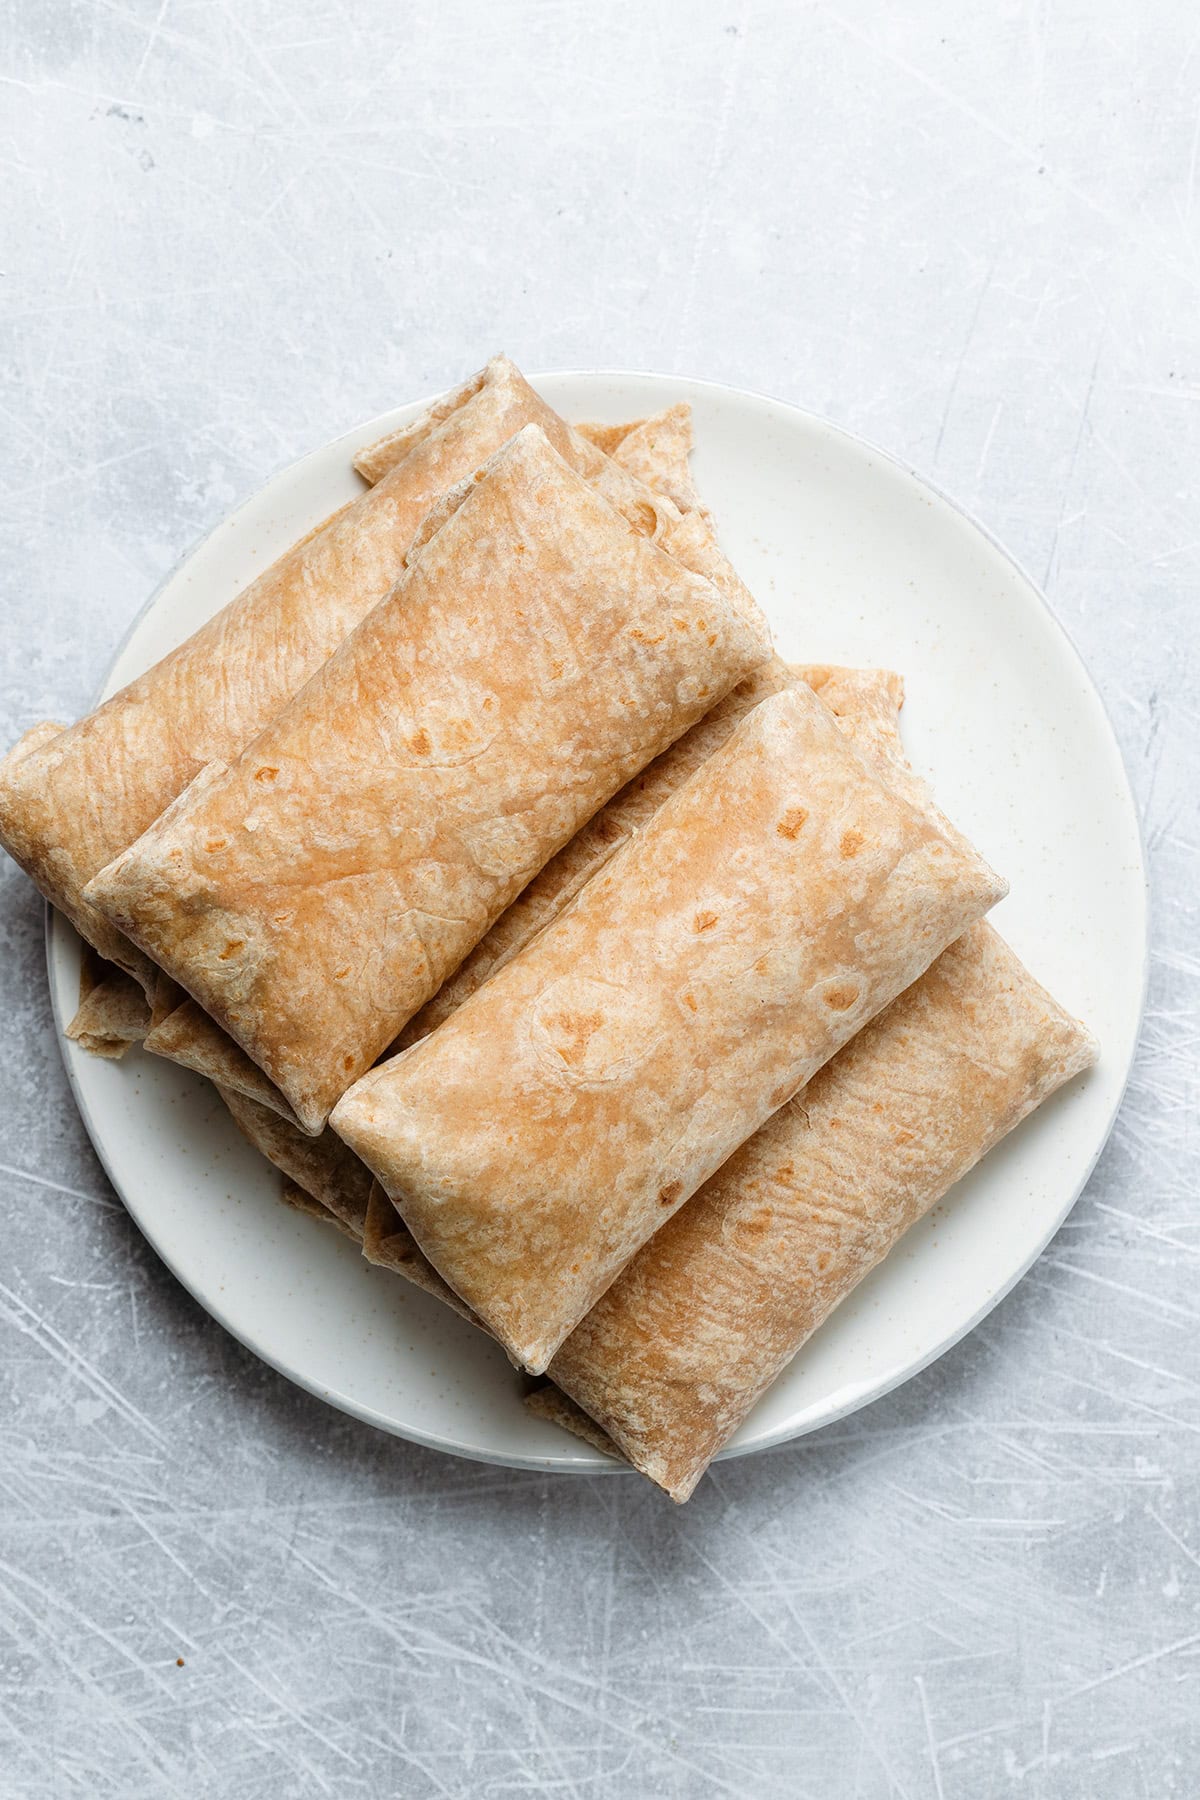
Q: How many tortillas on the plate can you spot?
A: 5